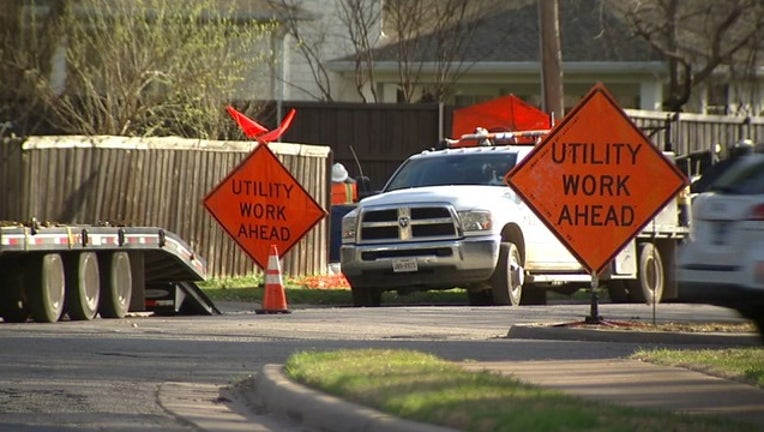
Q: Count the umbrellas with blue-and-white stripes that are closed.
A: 0